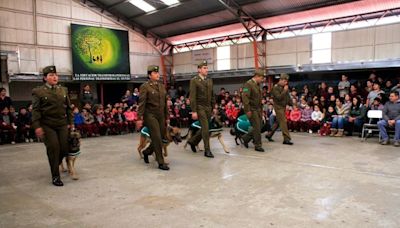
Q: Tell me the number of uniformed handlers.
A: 5